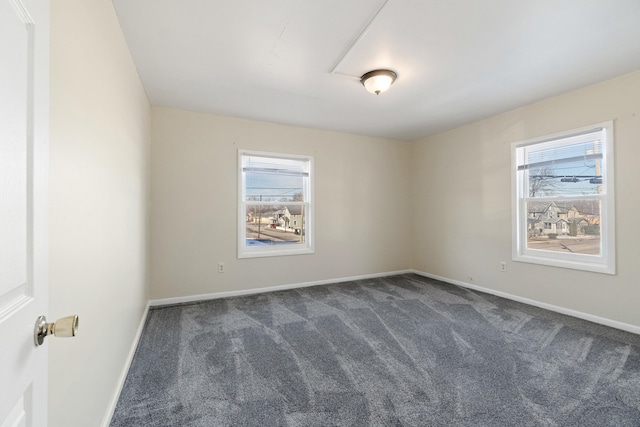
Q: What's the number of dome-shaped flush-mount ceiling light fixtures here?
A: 1